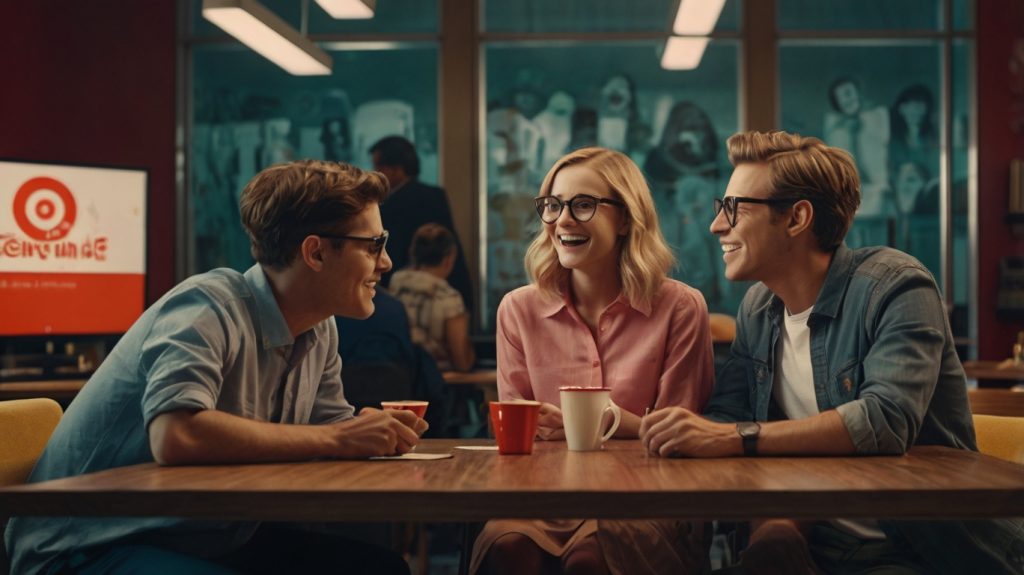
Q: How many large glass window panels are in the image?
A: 3